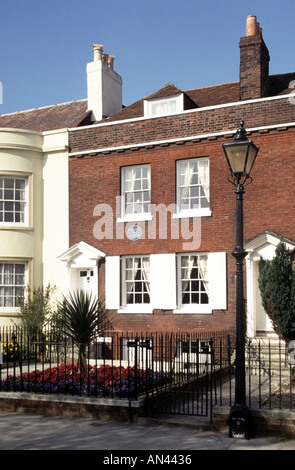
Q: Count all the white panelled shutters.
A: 4